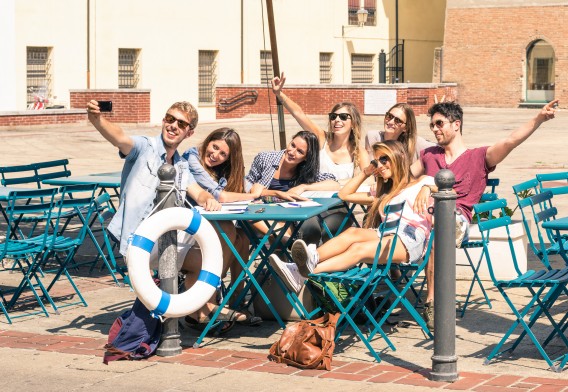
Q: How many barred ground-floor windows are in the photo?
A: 6